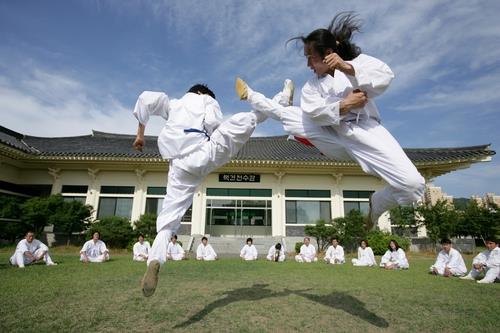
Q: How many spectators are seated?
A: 13